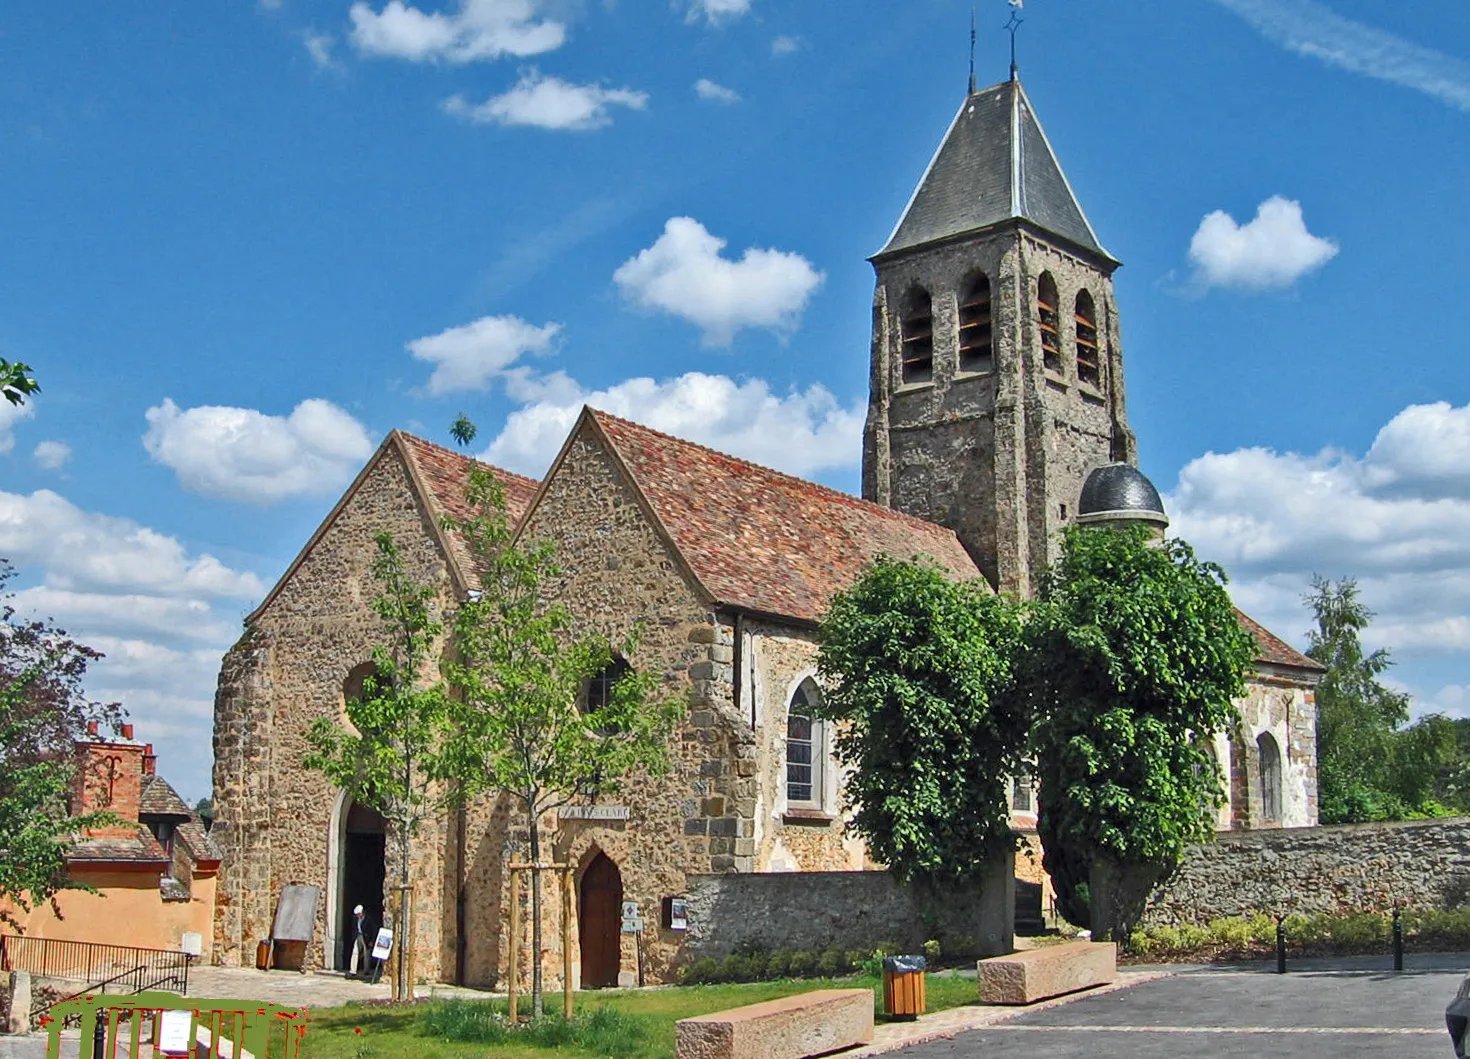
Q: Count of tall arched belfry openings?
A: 4